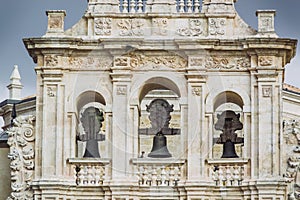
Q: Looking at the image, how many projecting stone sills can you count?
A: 3